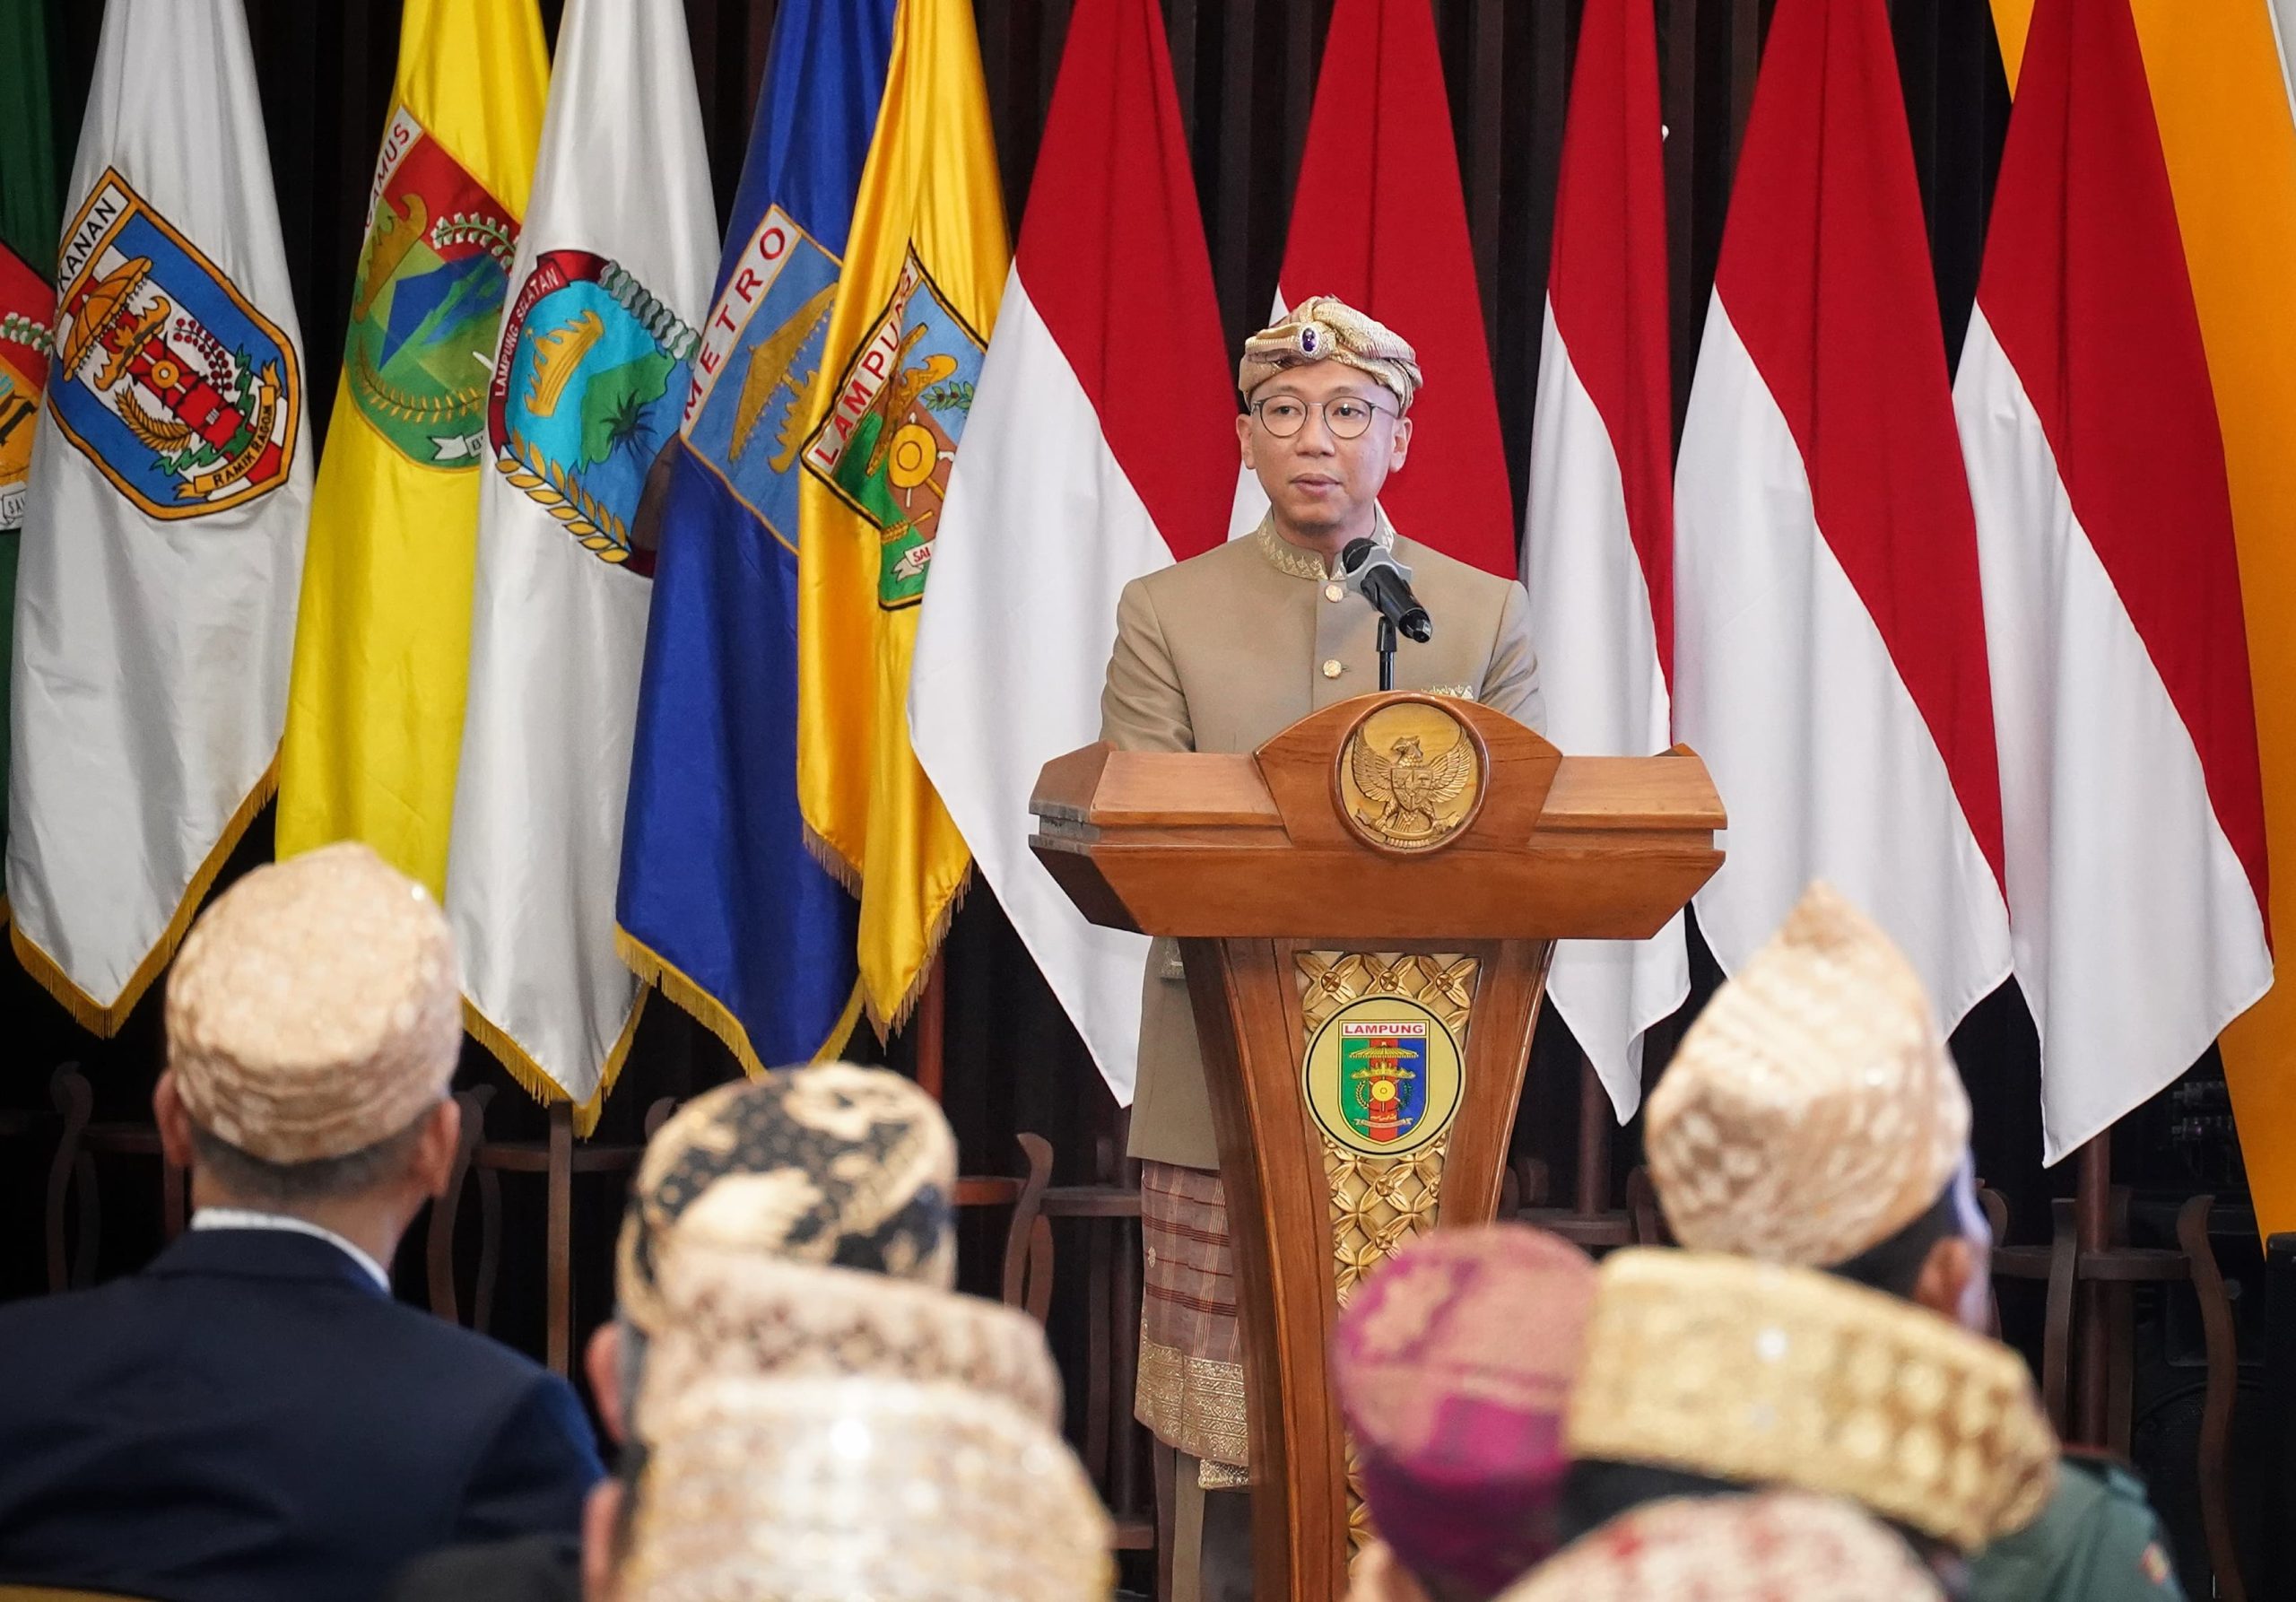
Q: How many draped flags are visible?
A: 11